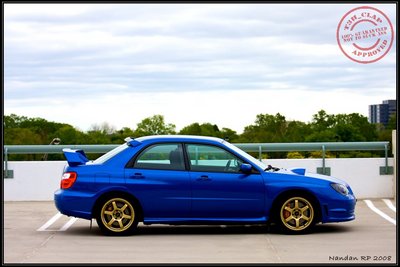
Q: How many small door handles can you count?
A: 2